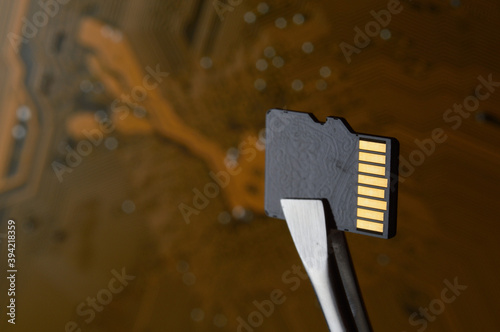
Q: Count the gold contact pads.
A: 8